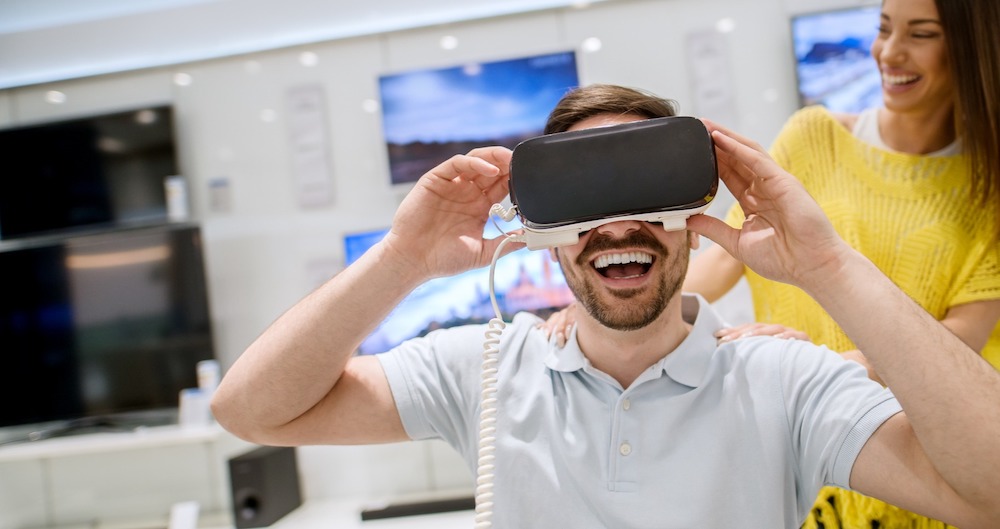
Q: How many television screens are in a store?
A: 5